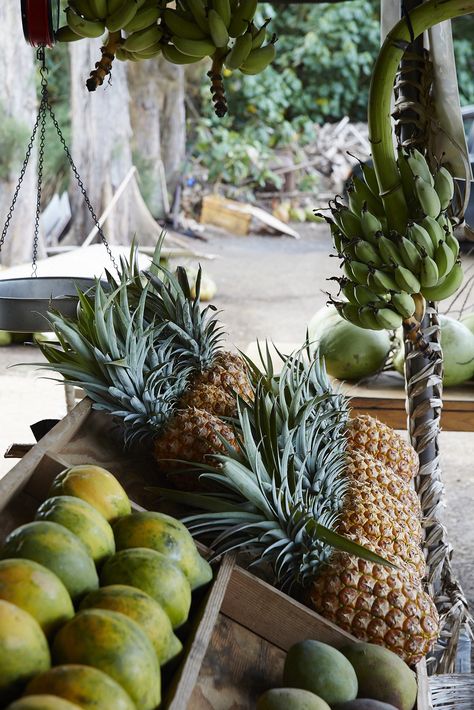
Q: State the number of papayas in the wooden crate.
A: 11